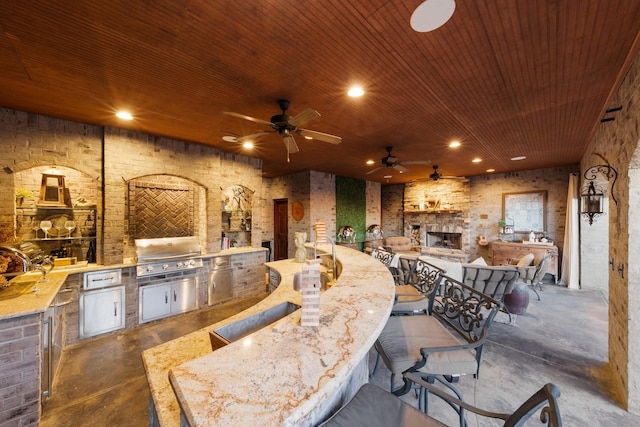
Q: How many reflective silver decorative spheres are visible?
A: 2